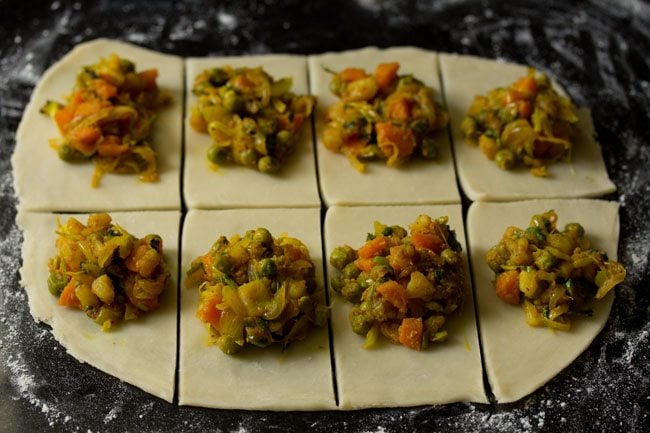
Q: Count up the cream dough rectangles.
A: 8